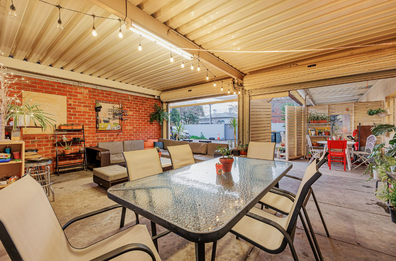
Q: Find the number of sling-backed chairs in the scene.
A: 6